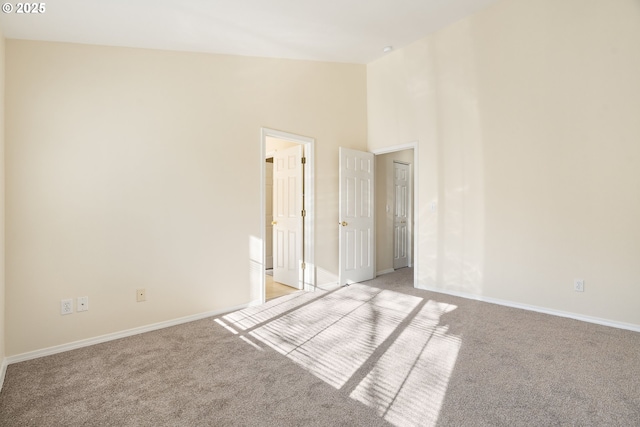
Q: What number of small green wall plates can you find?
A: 0